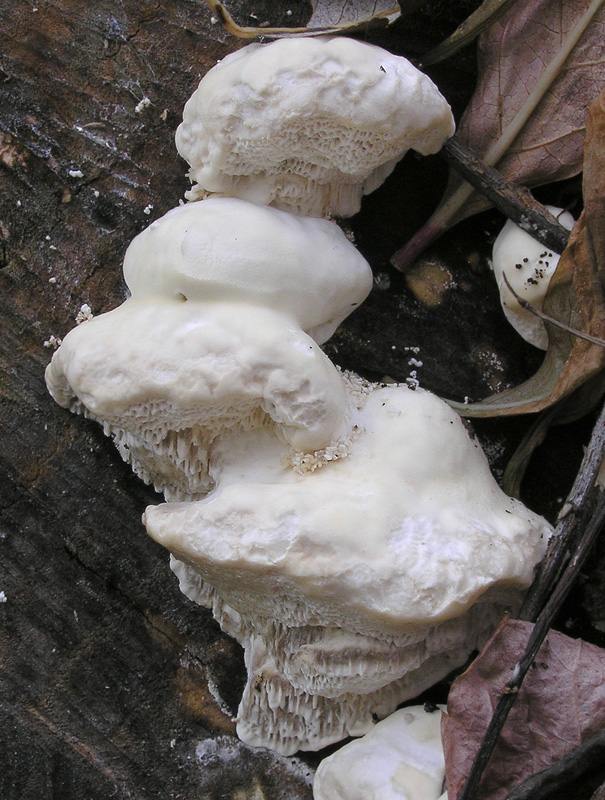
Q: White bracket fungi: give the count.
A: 6